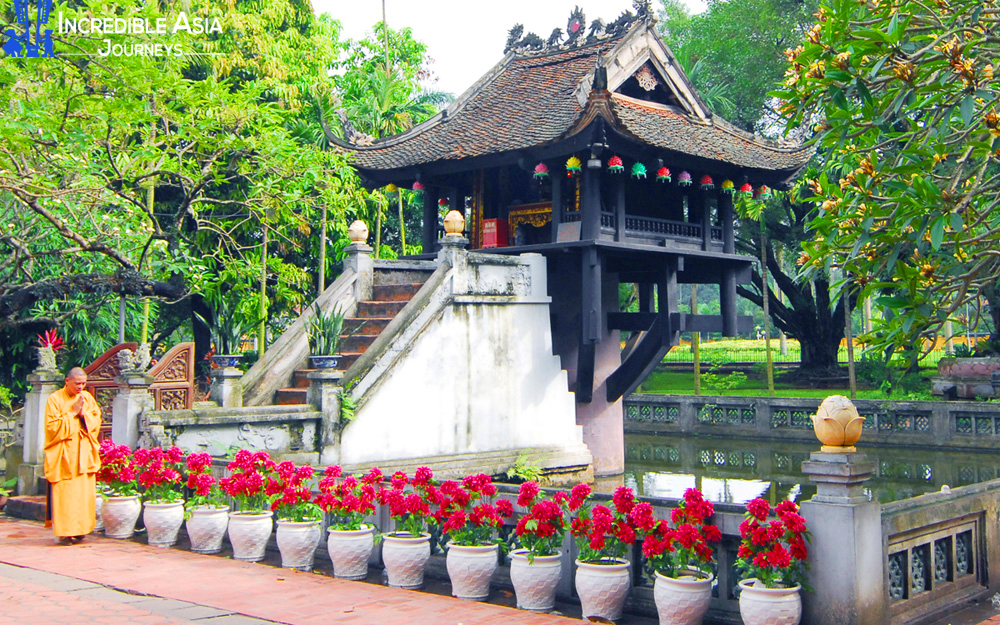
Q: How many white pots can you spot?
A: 13